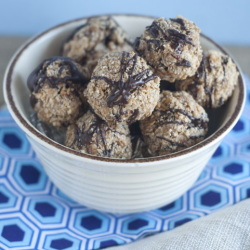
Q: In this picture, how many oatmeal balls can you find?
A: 7